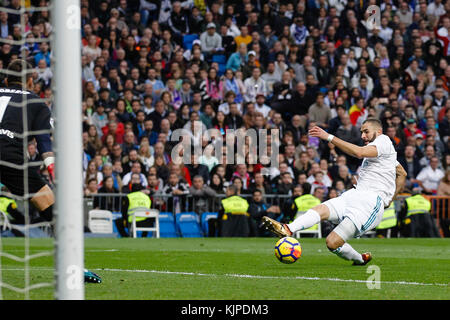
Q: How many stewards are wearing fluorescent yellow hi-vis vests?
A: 6